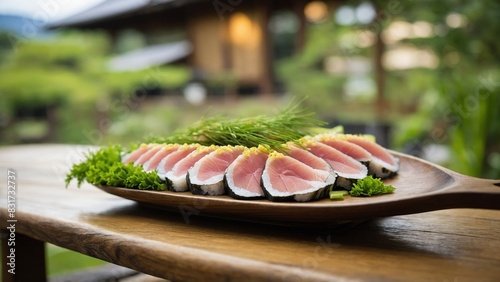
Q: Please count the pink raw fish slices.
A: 12